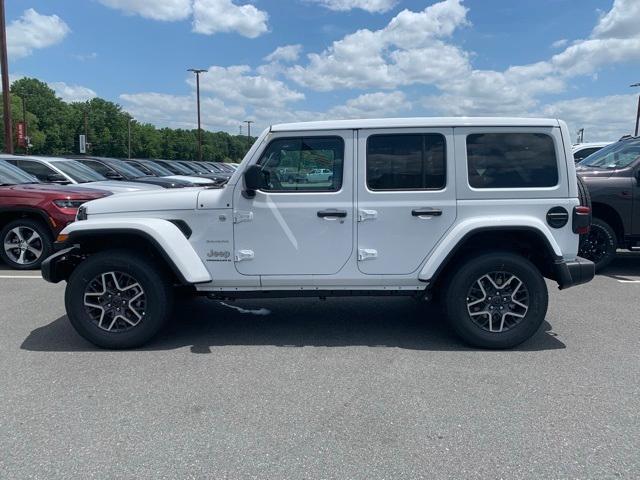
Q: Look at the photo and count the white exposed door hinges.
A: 4